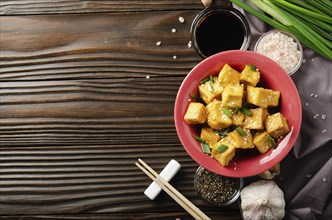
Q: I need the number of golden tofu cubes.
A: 14